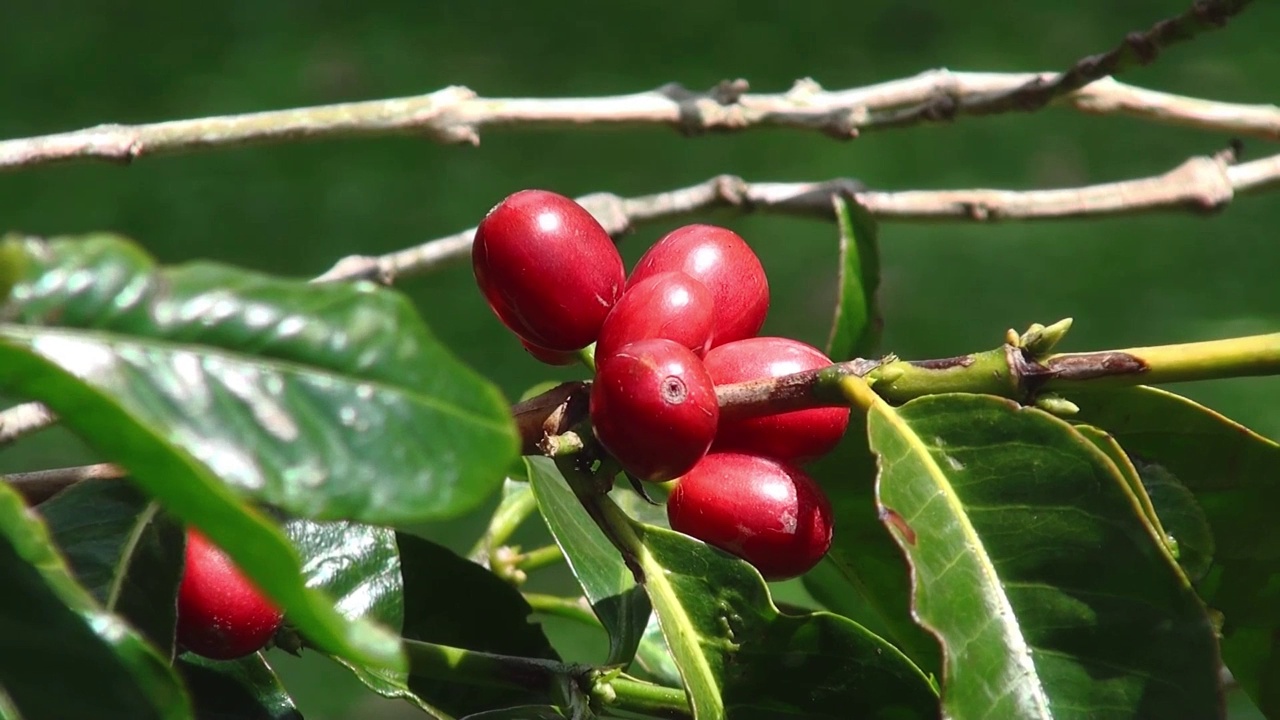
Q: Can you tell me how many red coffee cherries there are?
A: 8